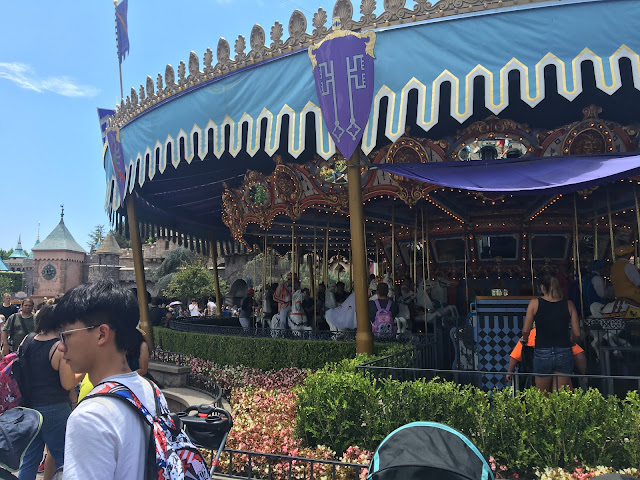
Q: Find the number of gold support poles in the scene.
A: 3